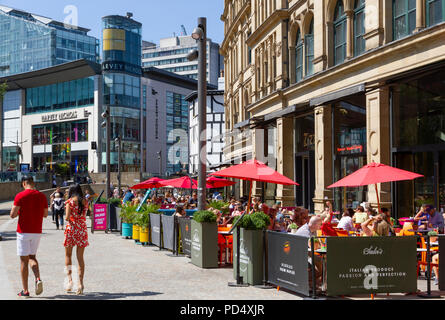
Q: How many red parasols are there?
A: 5